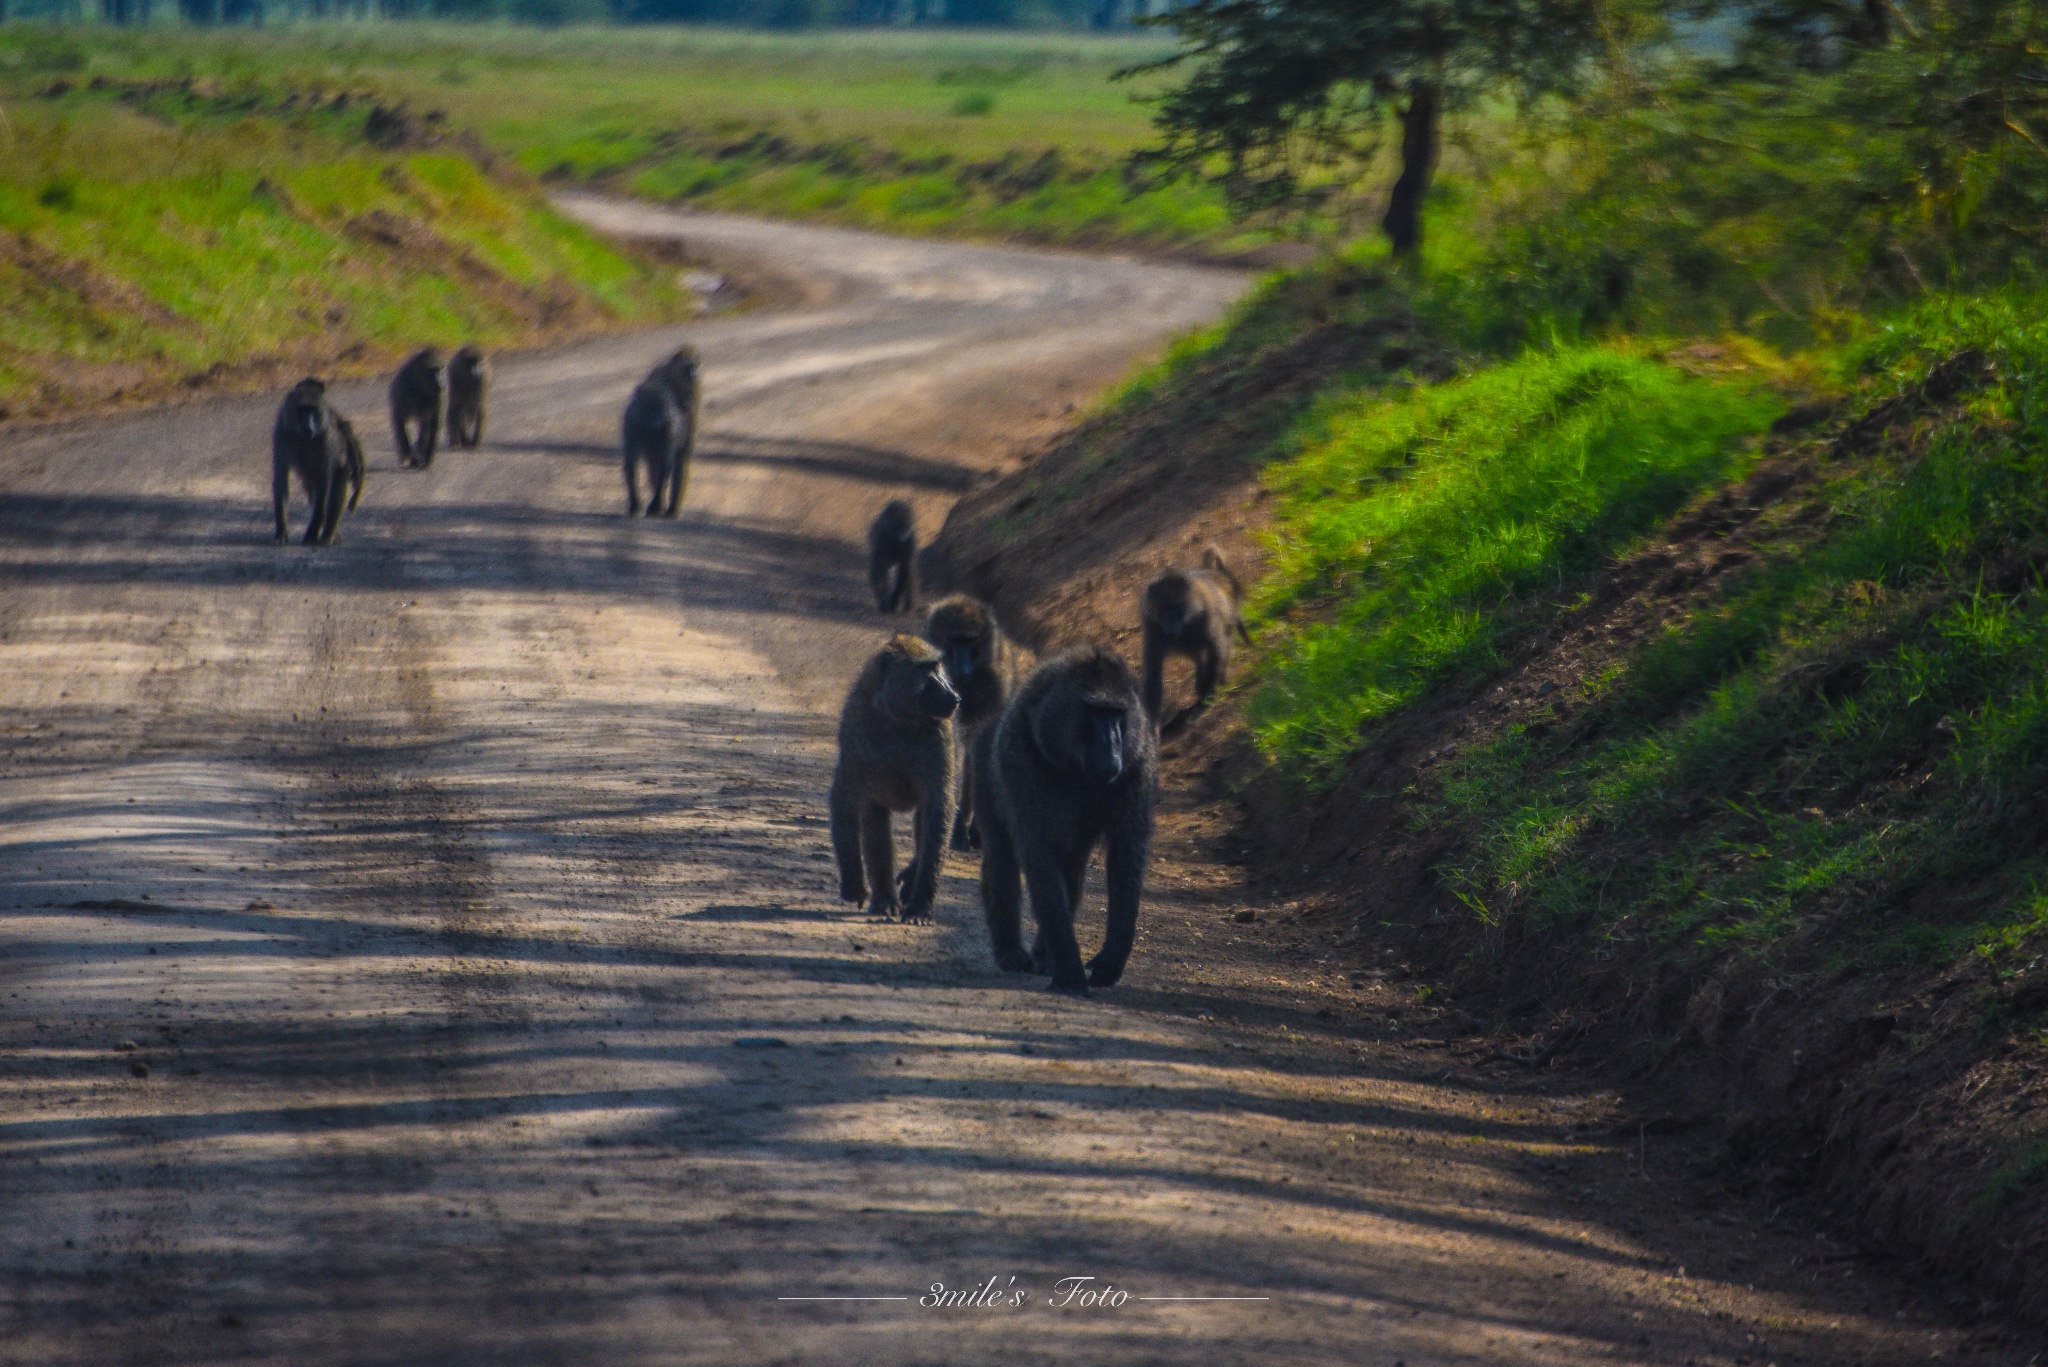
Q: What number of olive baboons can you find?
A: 9